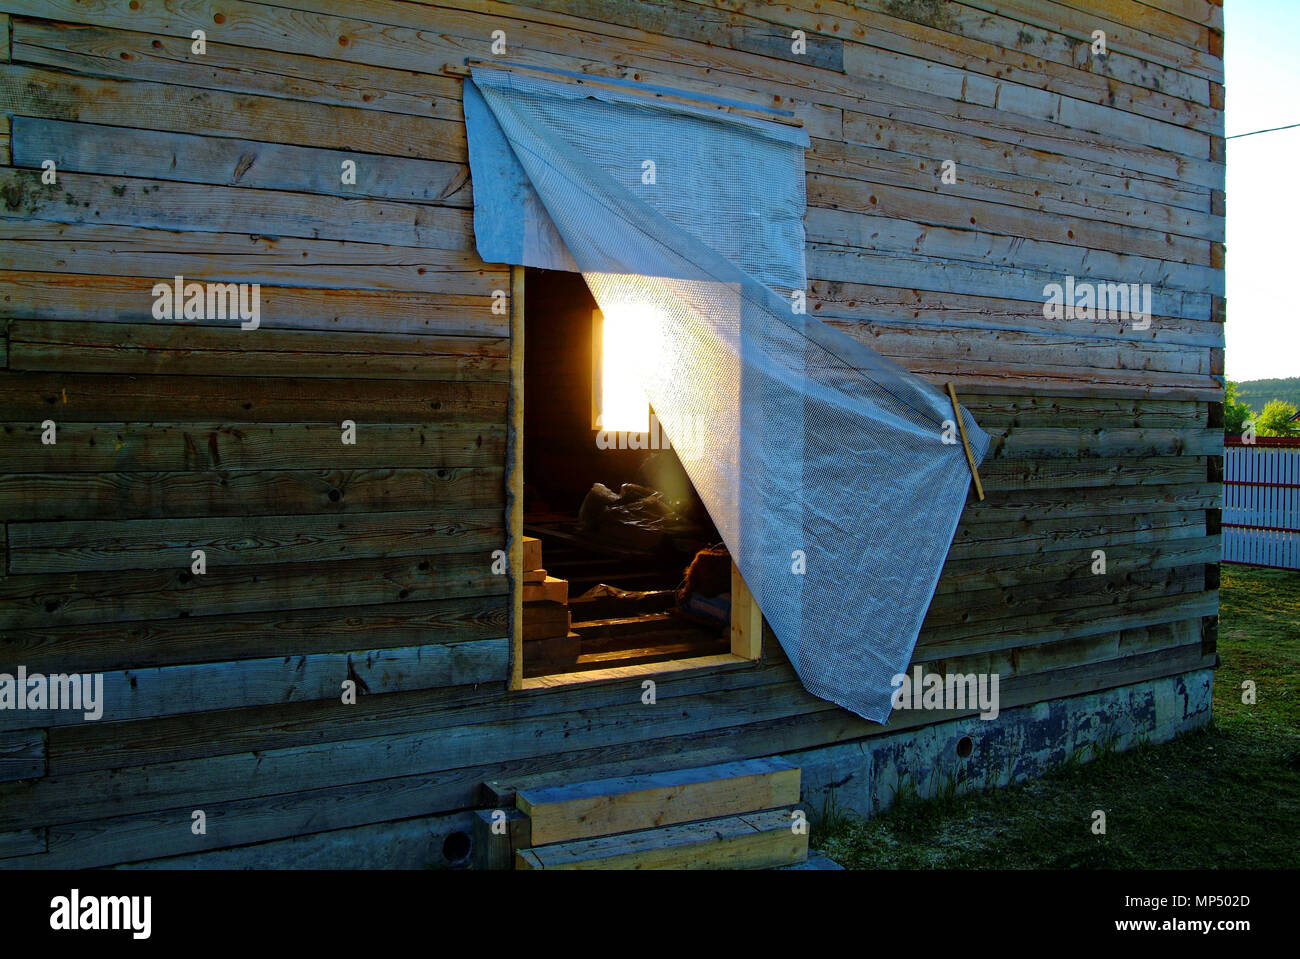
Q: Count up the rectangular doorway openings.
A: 1